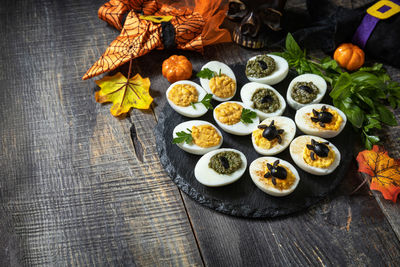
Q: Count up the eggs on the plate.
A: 12